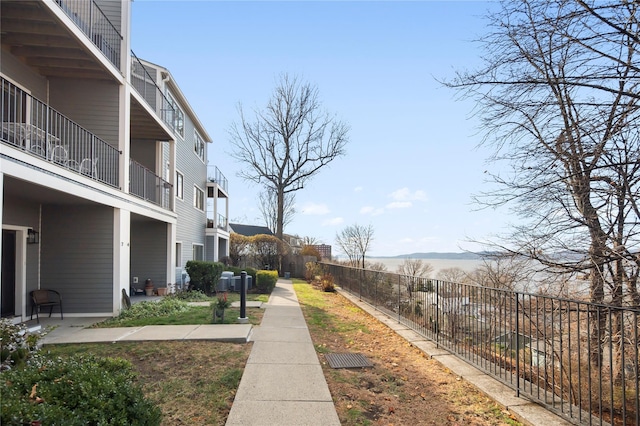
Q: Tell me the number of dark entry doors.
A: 1